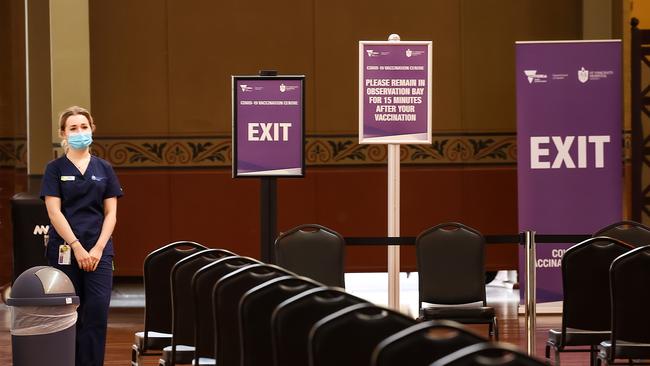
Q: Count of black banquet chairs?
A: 14